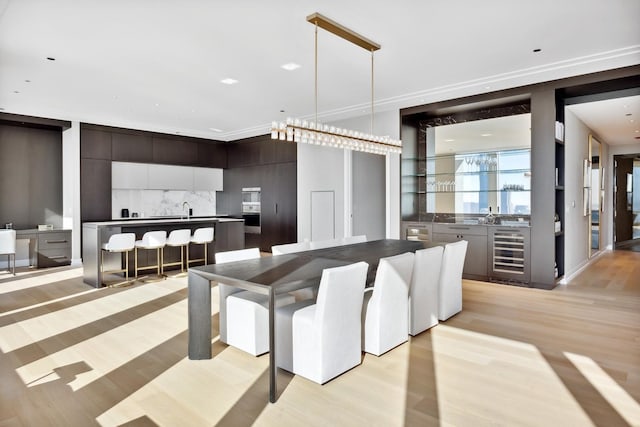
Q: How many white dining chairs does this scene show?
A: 8